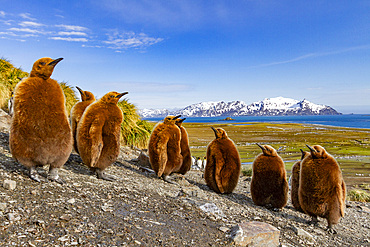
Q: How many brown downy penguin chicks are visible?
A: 9